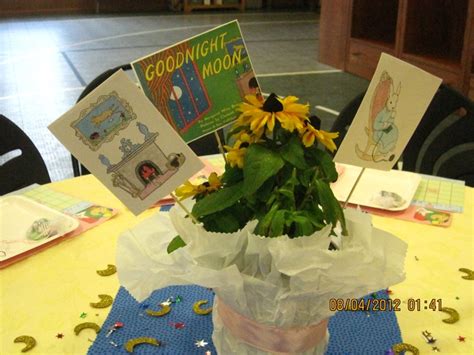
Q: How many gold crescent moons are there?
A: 10